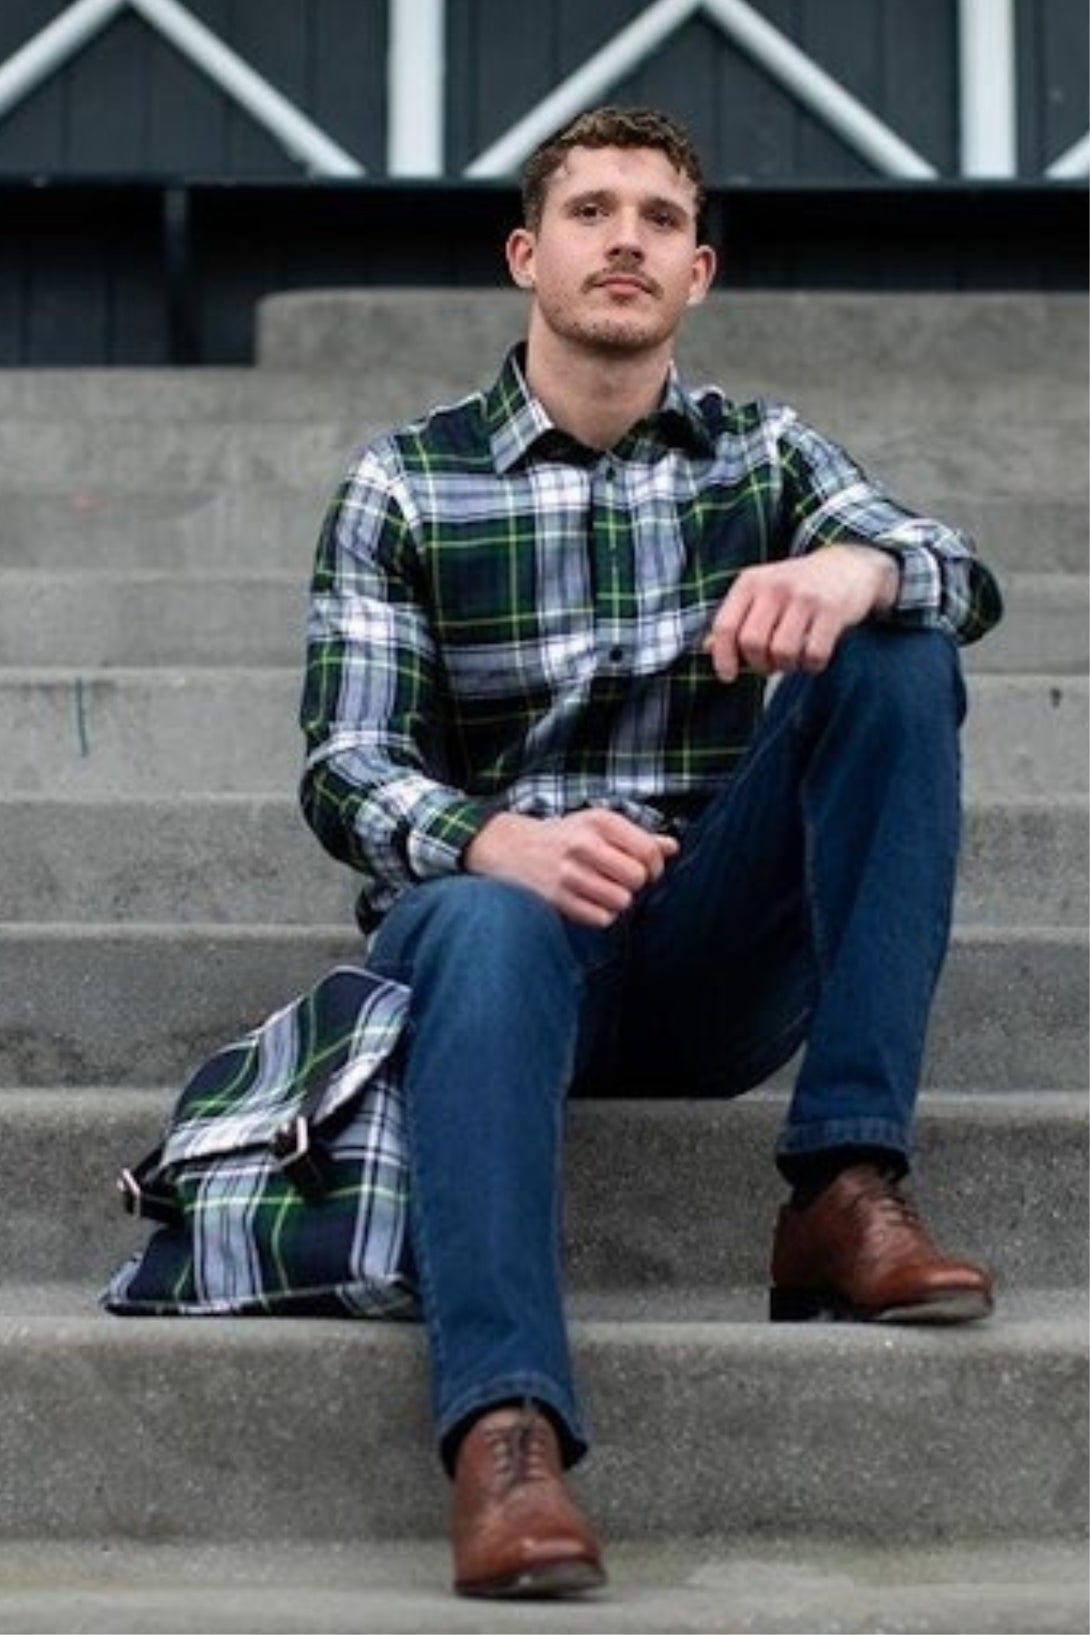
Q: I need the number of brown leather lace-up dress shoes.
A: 2